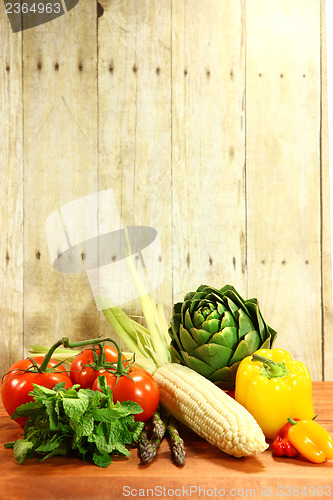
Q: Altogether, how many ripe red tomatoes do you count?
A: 3